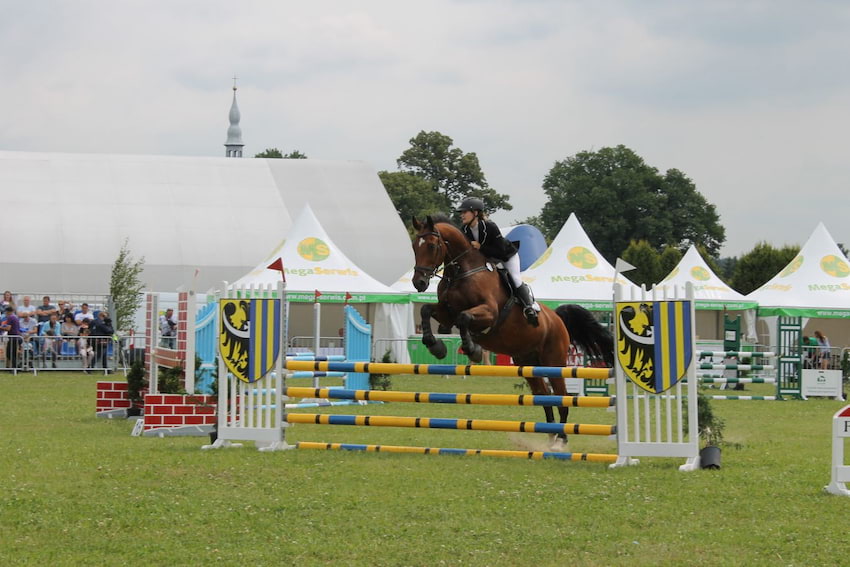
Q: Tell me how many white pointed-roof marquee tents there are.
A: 5